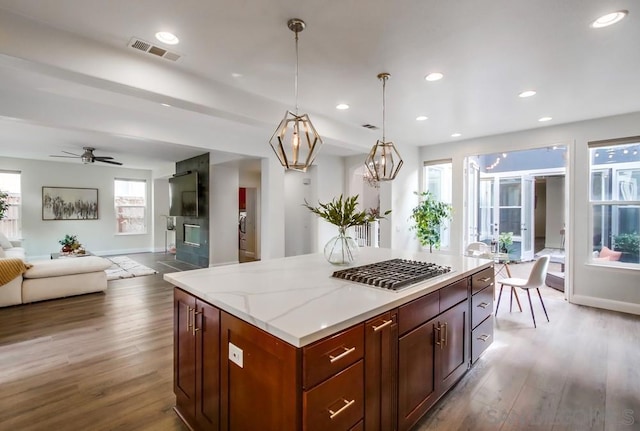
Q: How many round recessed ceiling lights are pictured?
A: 8